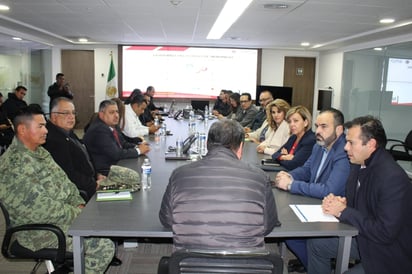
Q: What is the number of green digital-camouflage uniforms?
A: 1